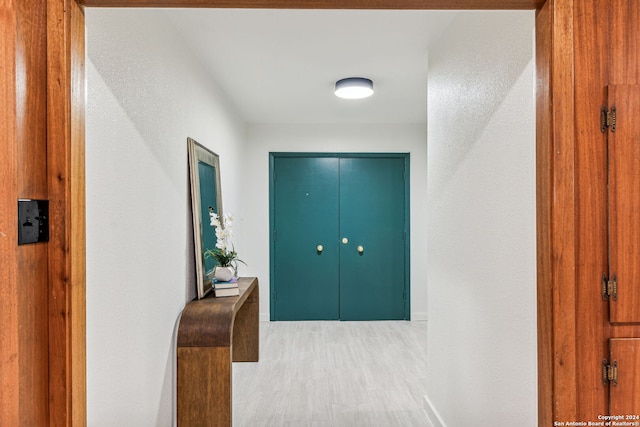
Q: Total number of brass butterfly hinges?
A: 3